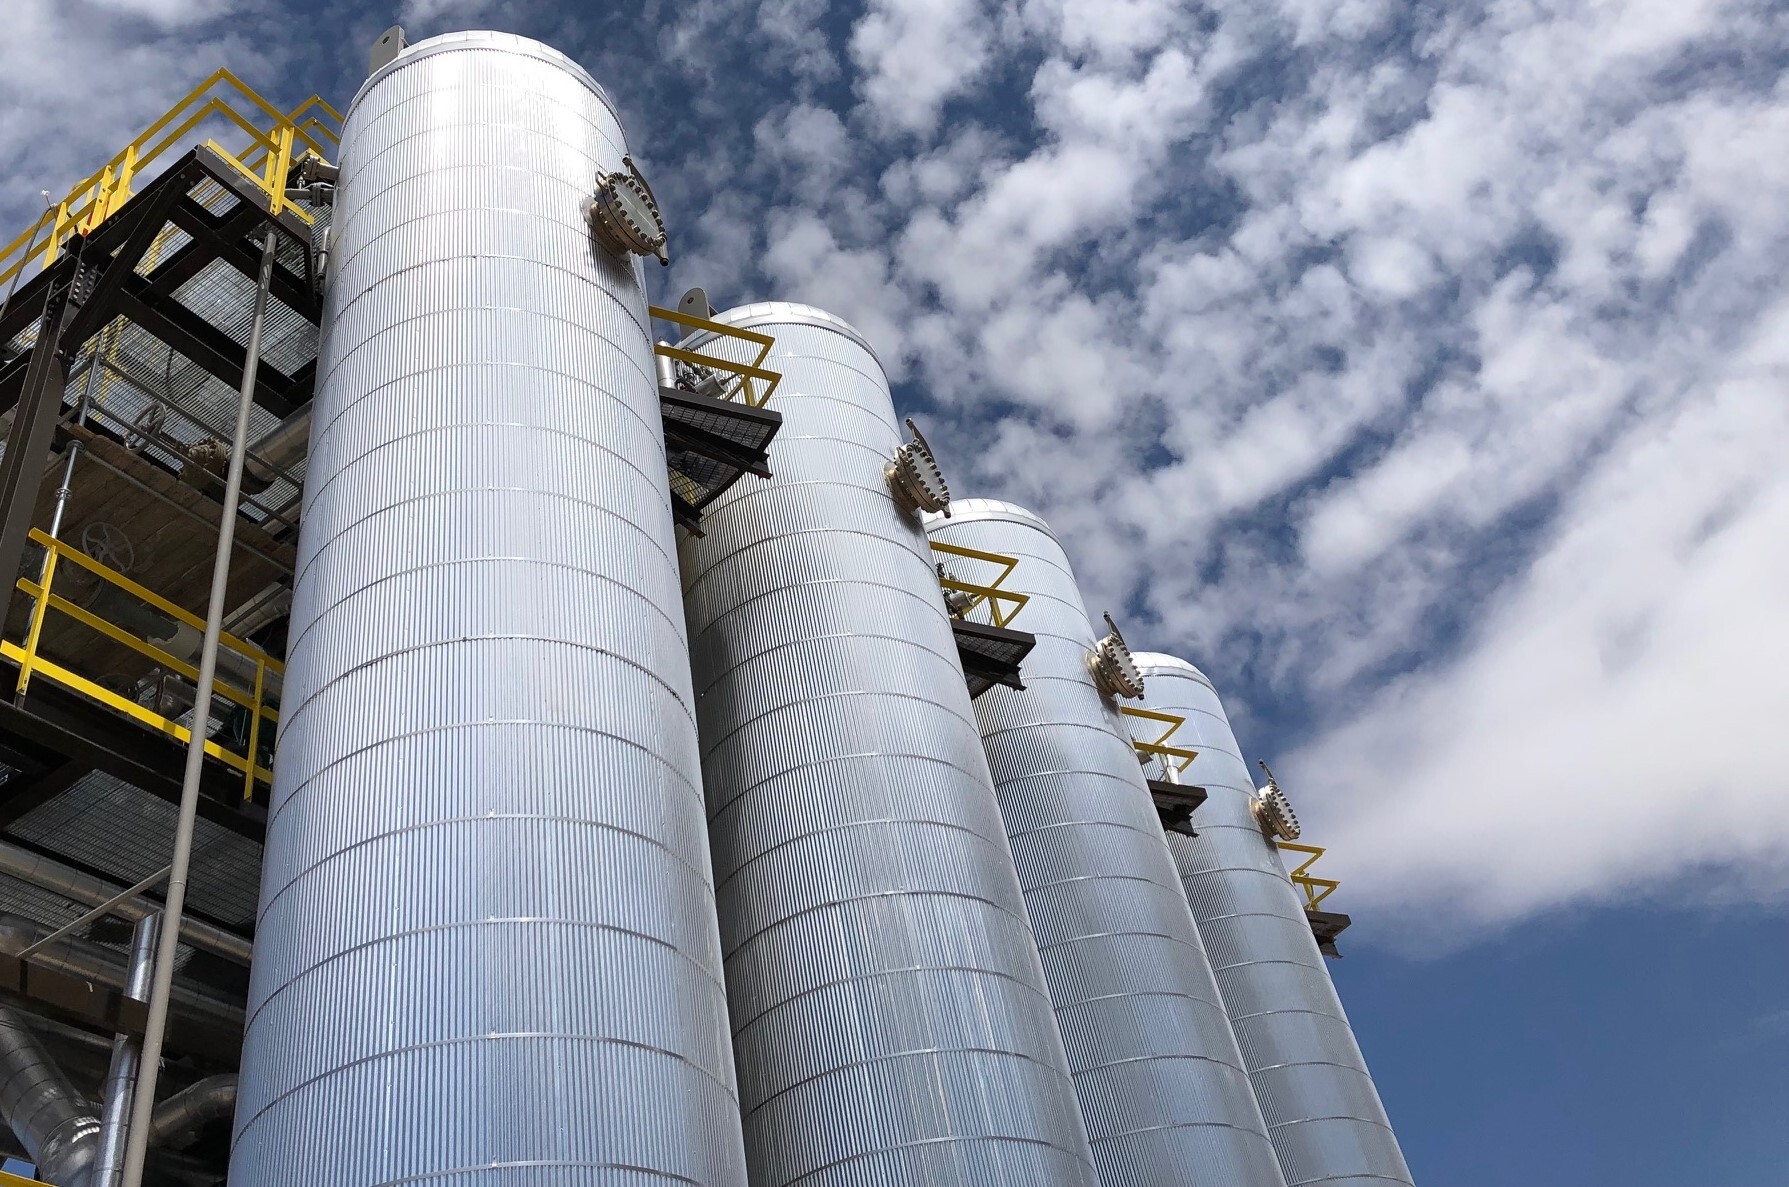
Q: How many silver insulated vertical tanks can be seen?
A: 4